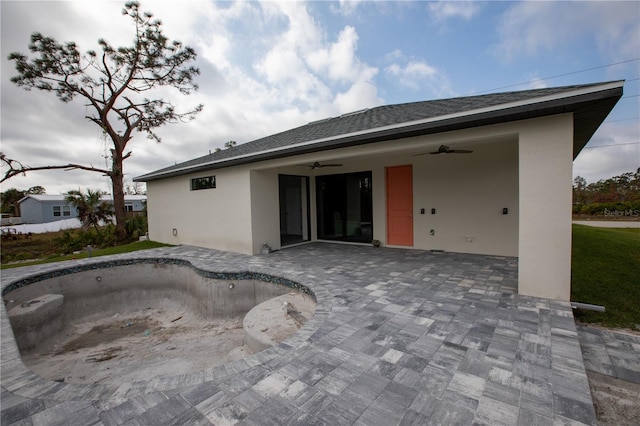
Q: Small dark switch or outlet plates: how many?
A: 3